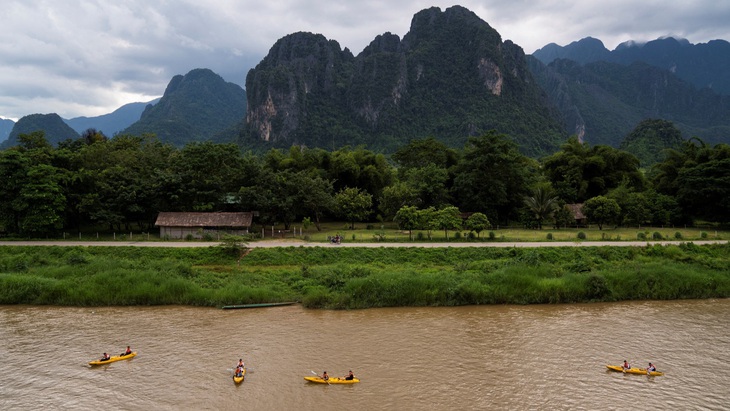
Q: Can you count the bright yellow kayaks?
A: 4